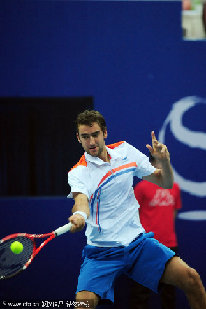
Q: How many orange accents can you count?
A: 3